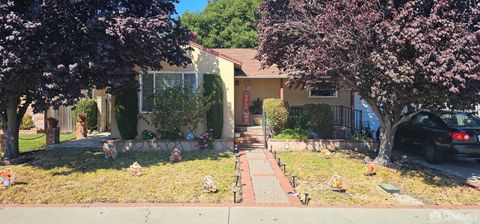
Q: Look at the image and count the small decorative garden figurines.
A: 8